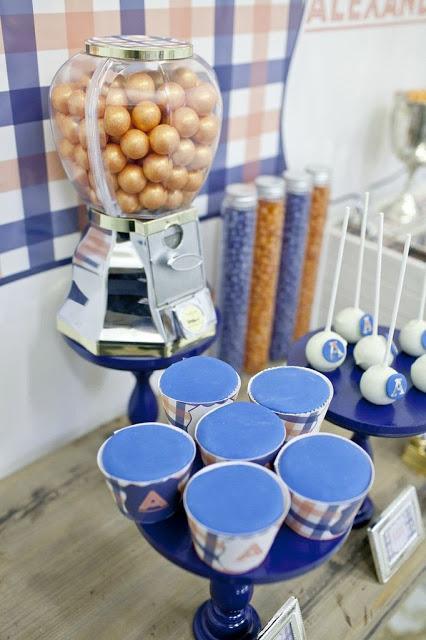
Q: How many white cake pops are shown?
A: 6